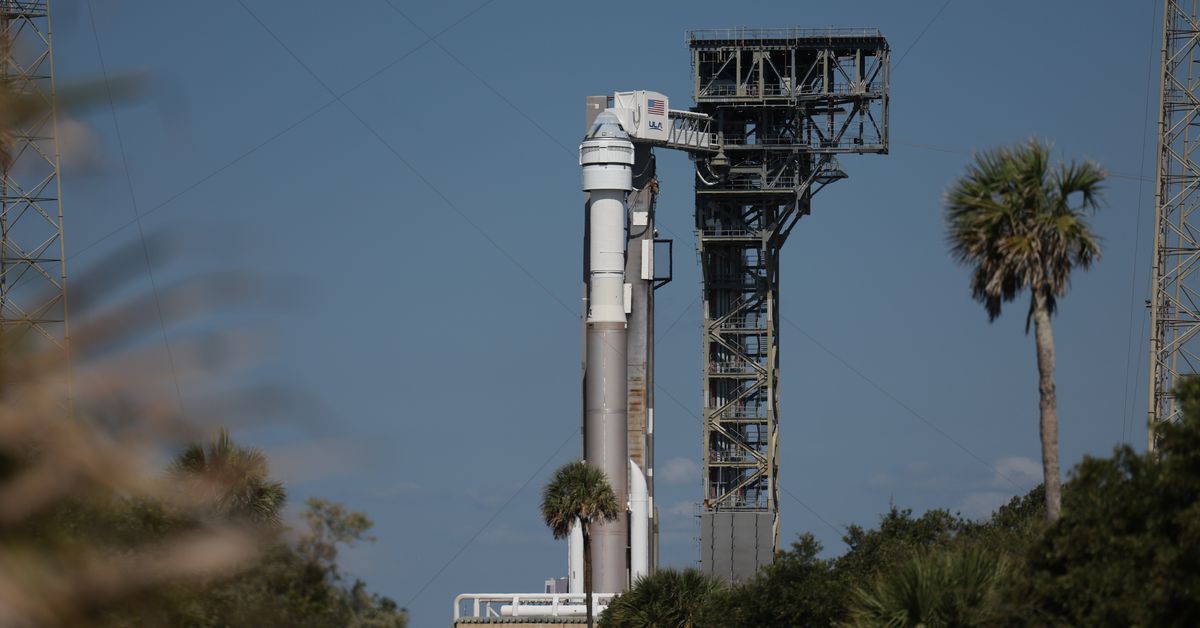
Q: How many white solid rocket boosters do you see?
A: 2